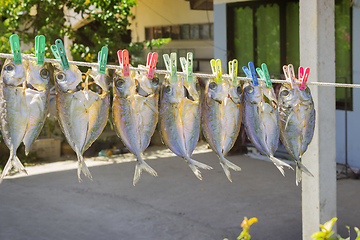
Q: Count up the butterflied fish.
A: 7